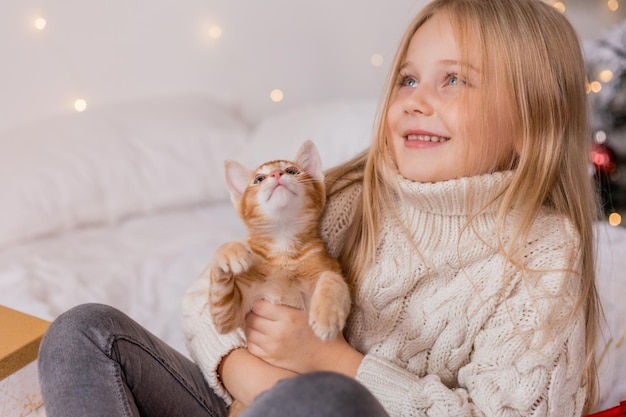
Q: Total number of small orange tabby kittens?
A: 1